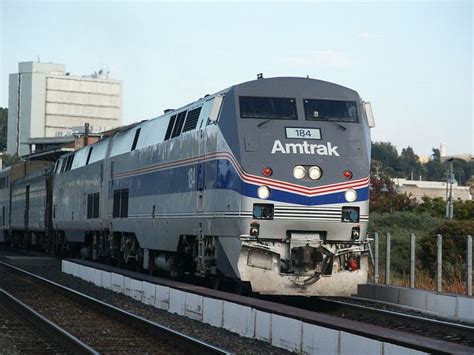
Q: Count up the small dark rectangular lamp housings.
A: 2